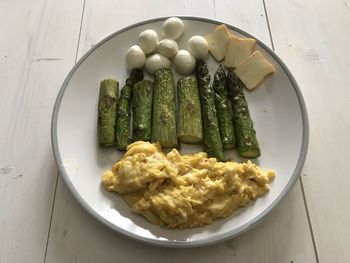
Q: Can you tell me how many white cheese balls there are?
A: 7